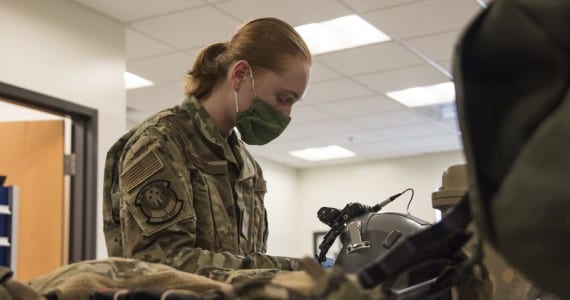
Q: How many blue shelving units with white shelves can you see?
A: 1